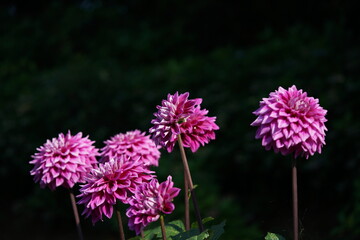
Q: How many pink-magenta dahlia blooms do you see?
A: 6